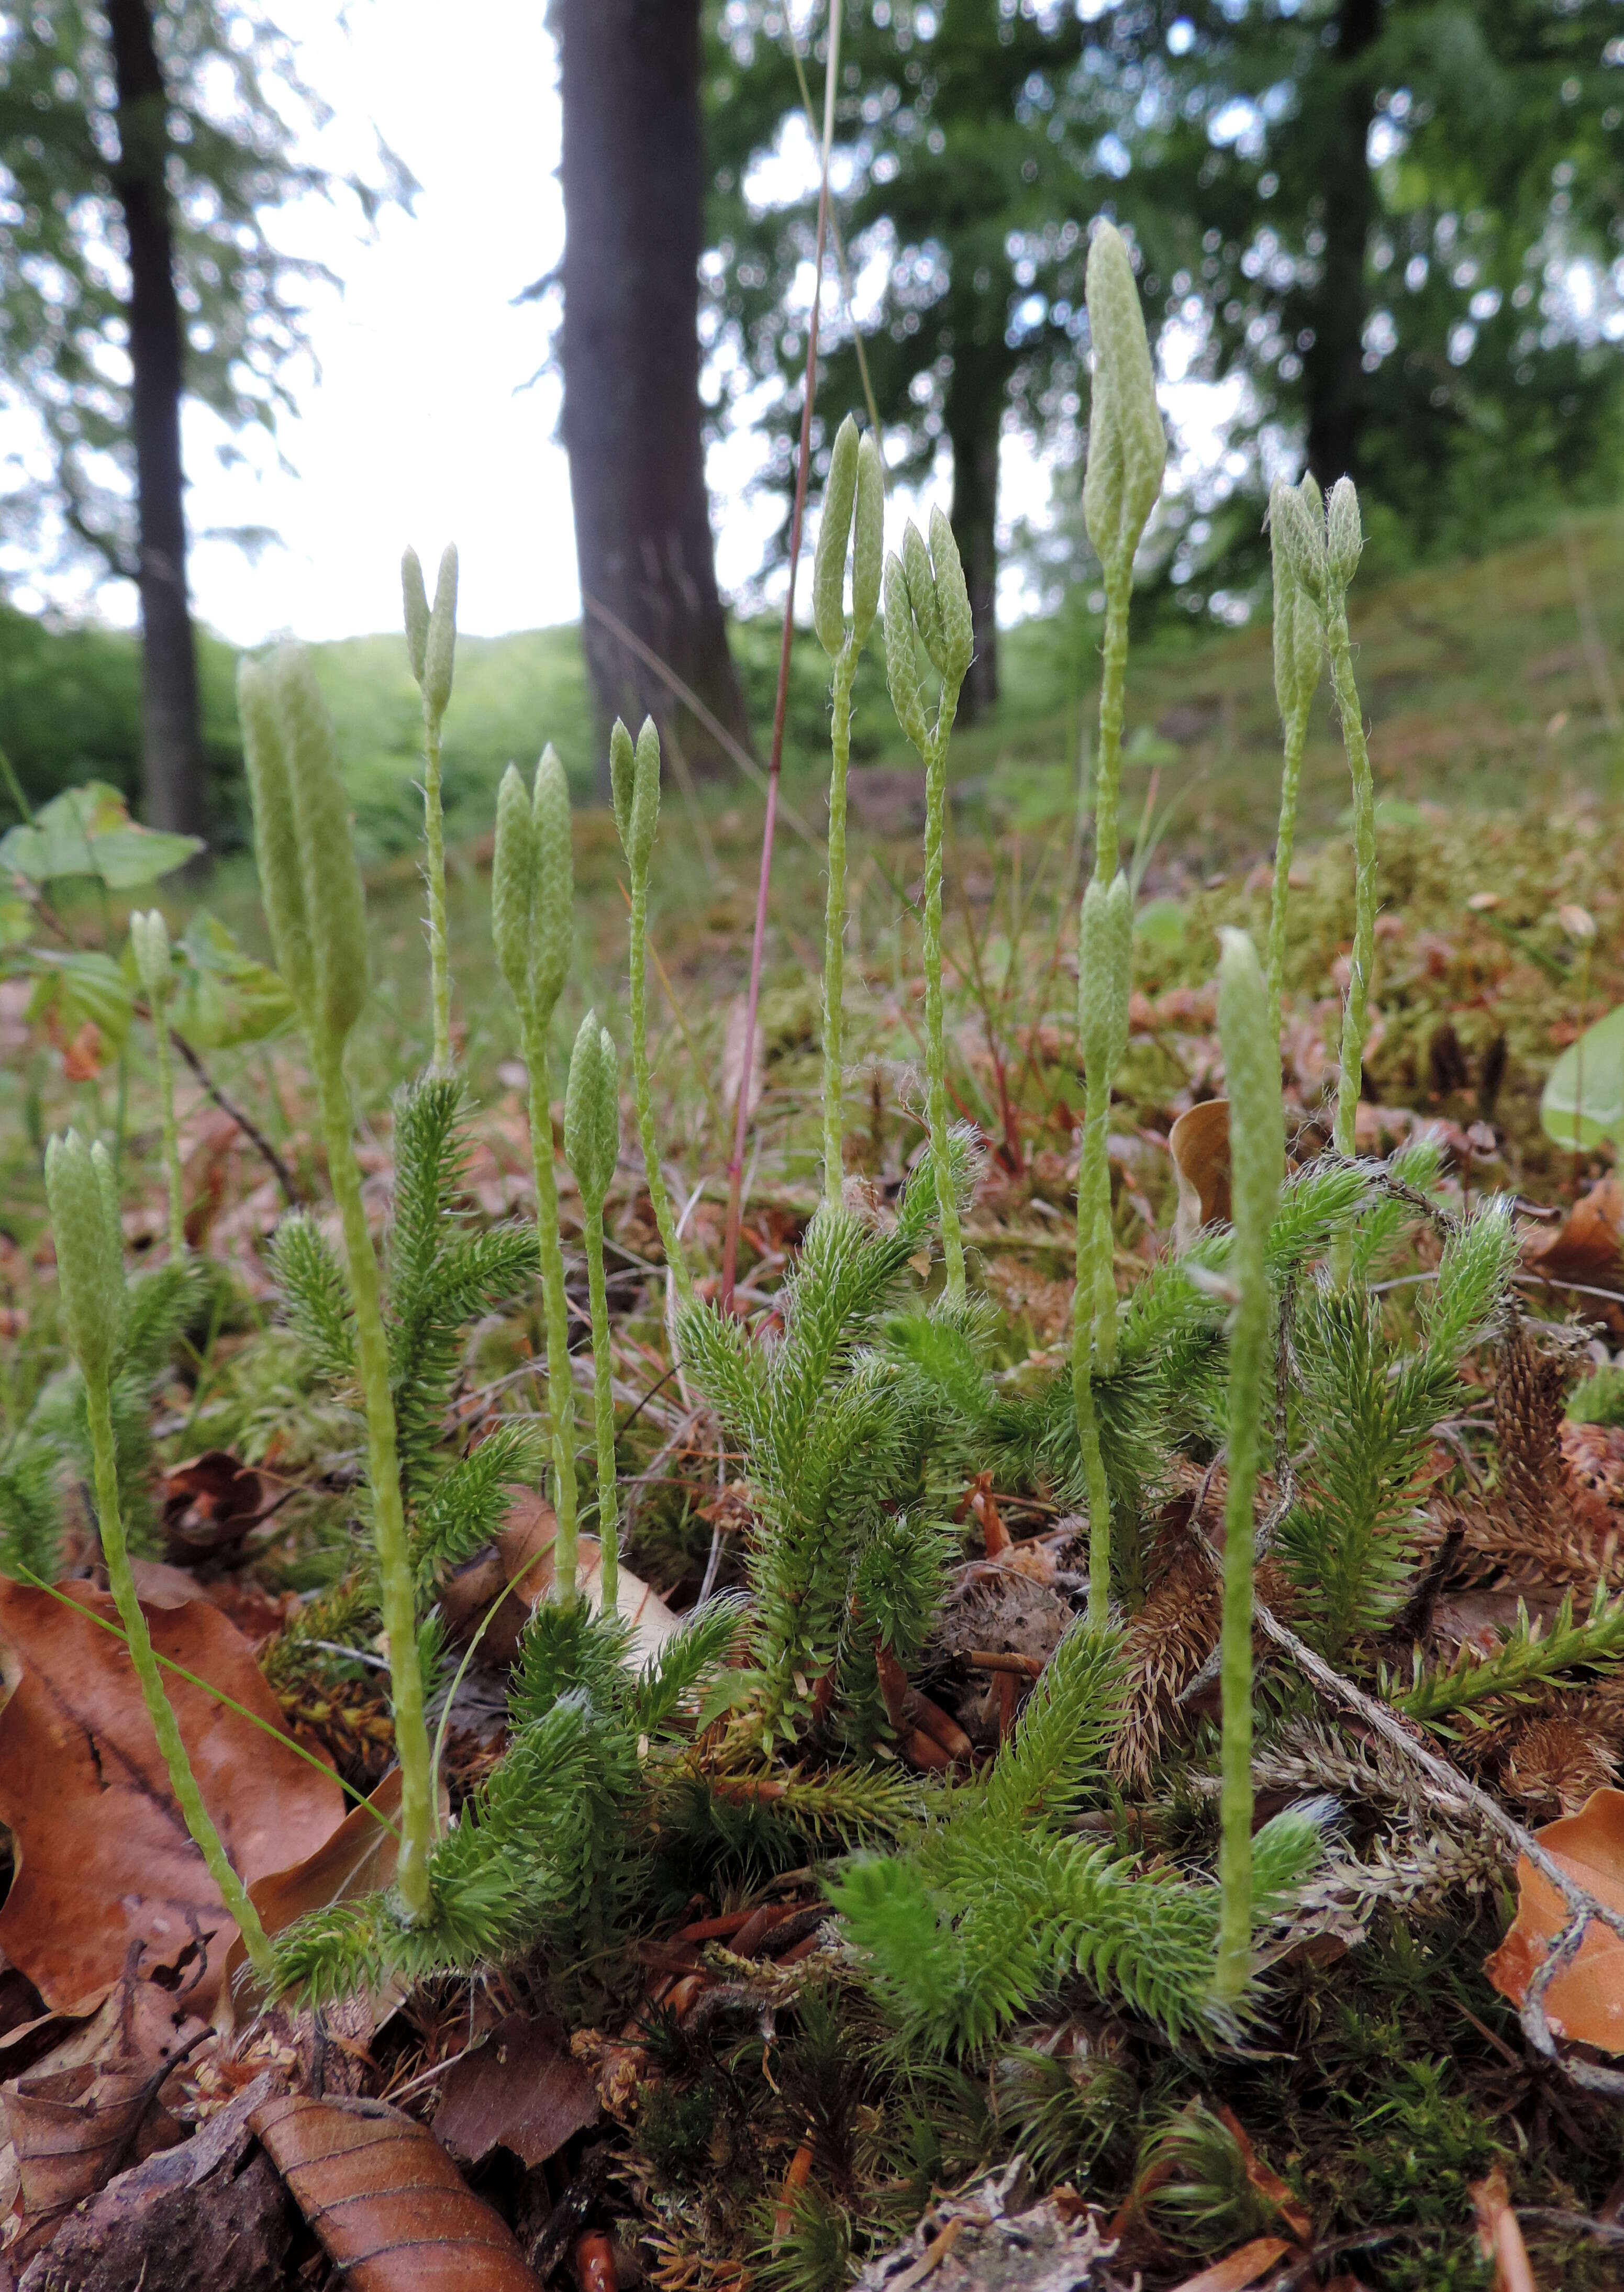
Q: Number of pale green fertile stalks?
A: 14